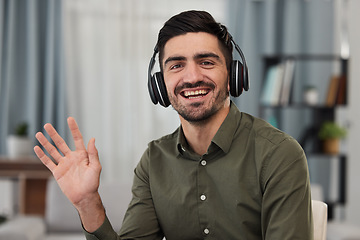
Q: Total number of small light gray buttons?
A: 3